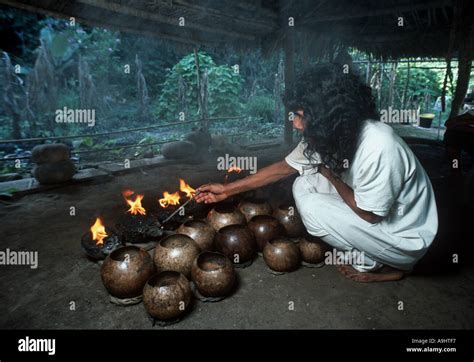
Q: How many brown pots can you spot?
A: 12